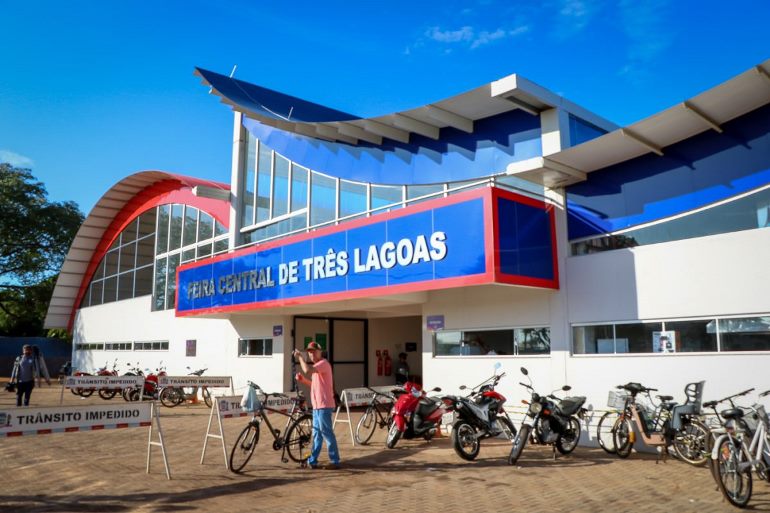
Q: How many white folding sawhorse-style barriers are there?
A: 5